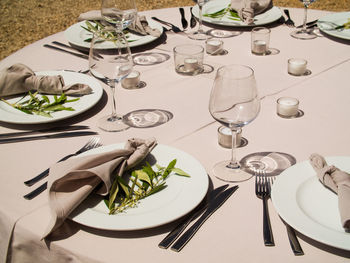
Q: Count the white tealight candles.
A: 7